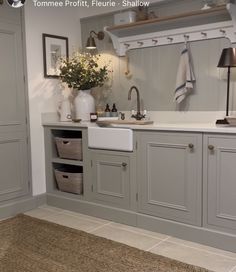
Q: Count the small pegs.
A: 7